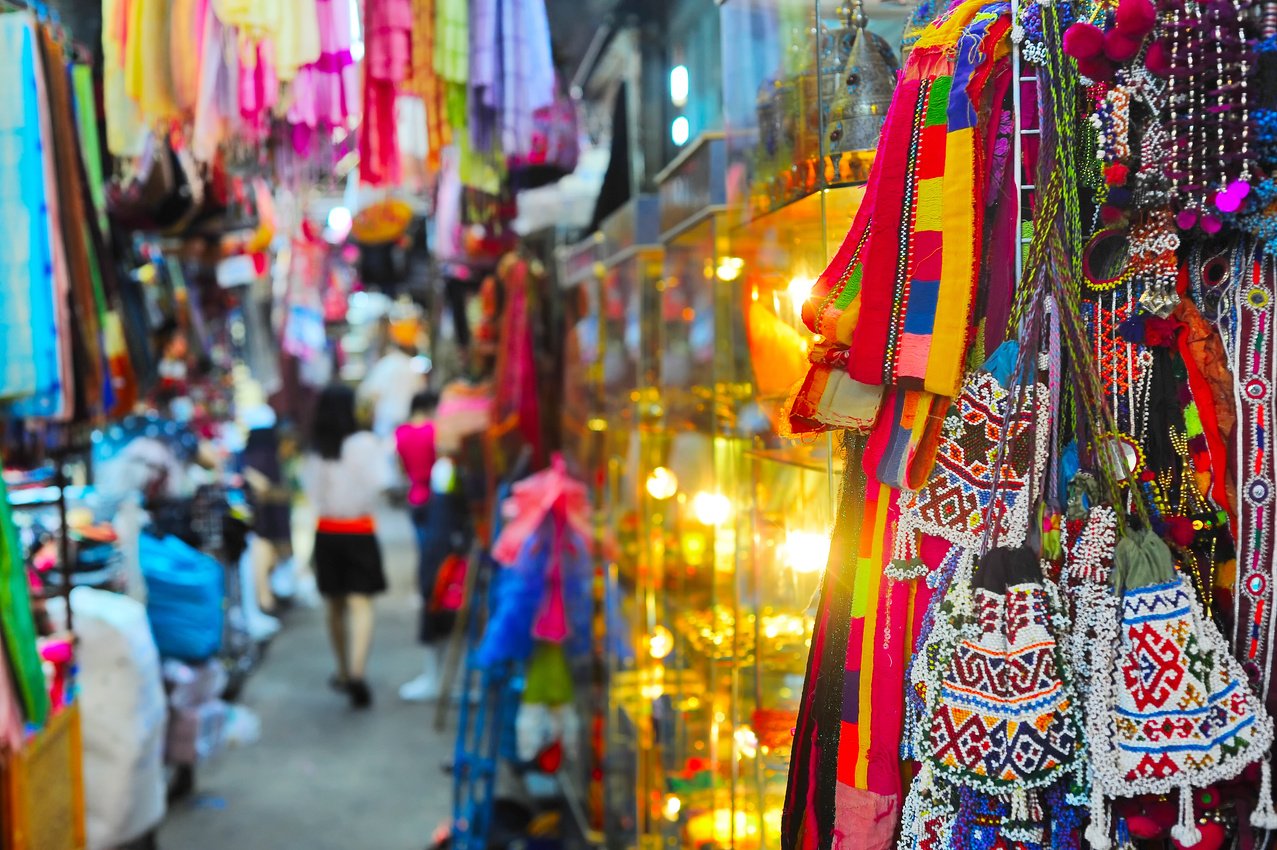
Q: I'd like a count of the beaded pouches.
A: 3